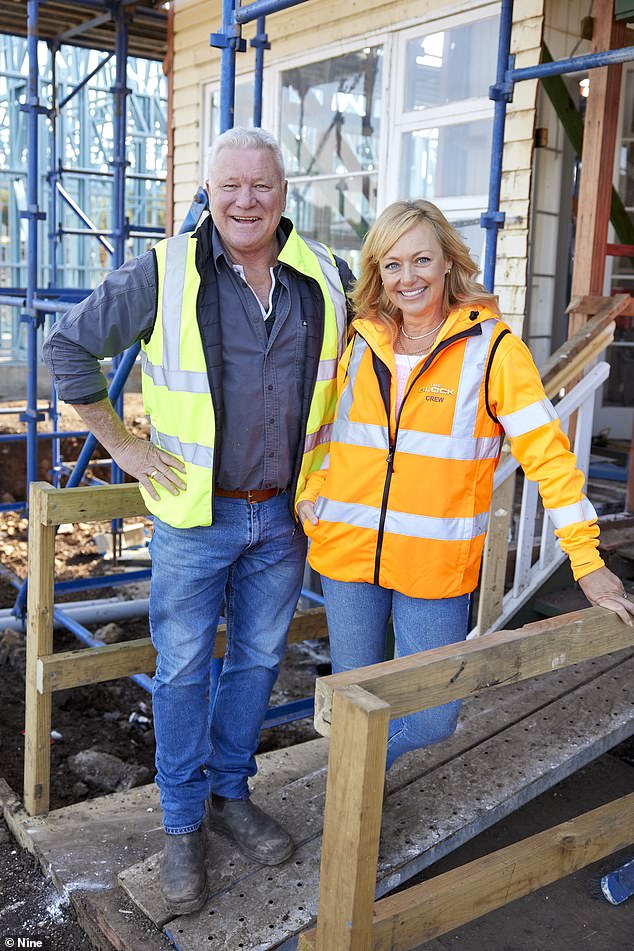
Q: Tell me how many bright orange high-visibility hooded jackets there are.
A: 1